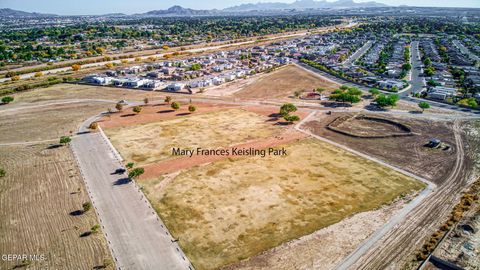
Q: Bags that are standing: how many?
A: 0